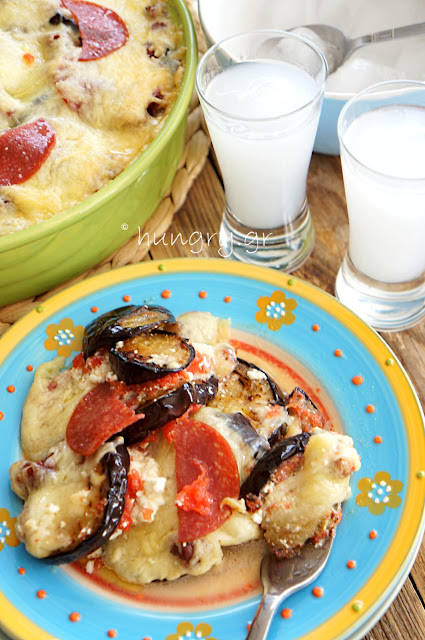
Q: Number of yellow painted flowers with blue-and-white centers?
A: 5